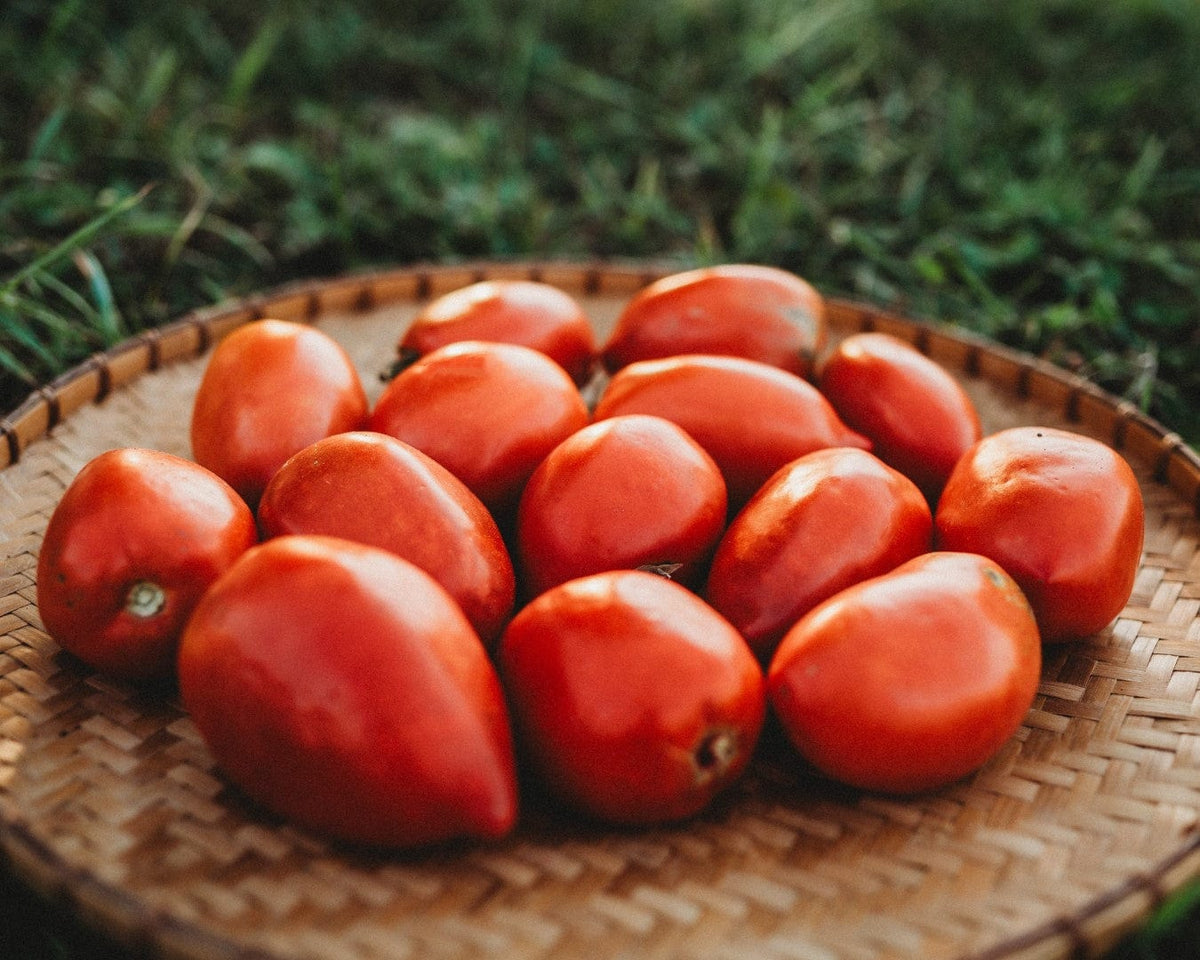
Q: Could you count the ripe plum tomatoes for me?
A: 14